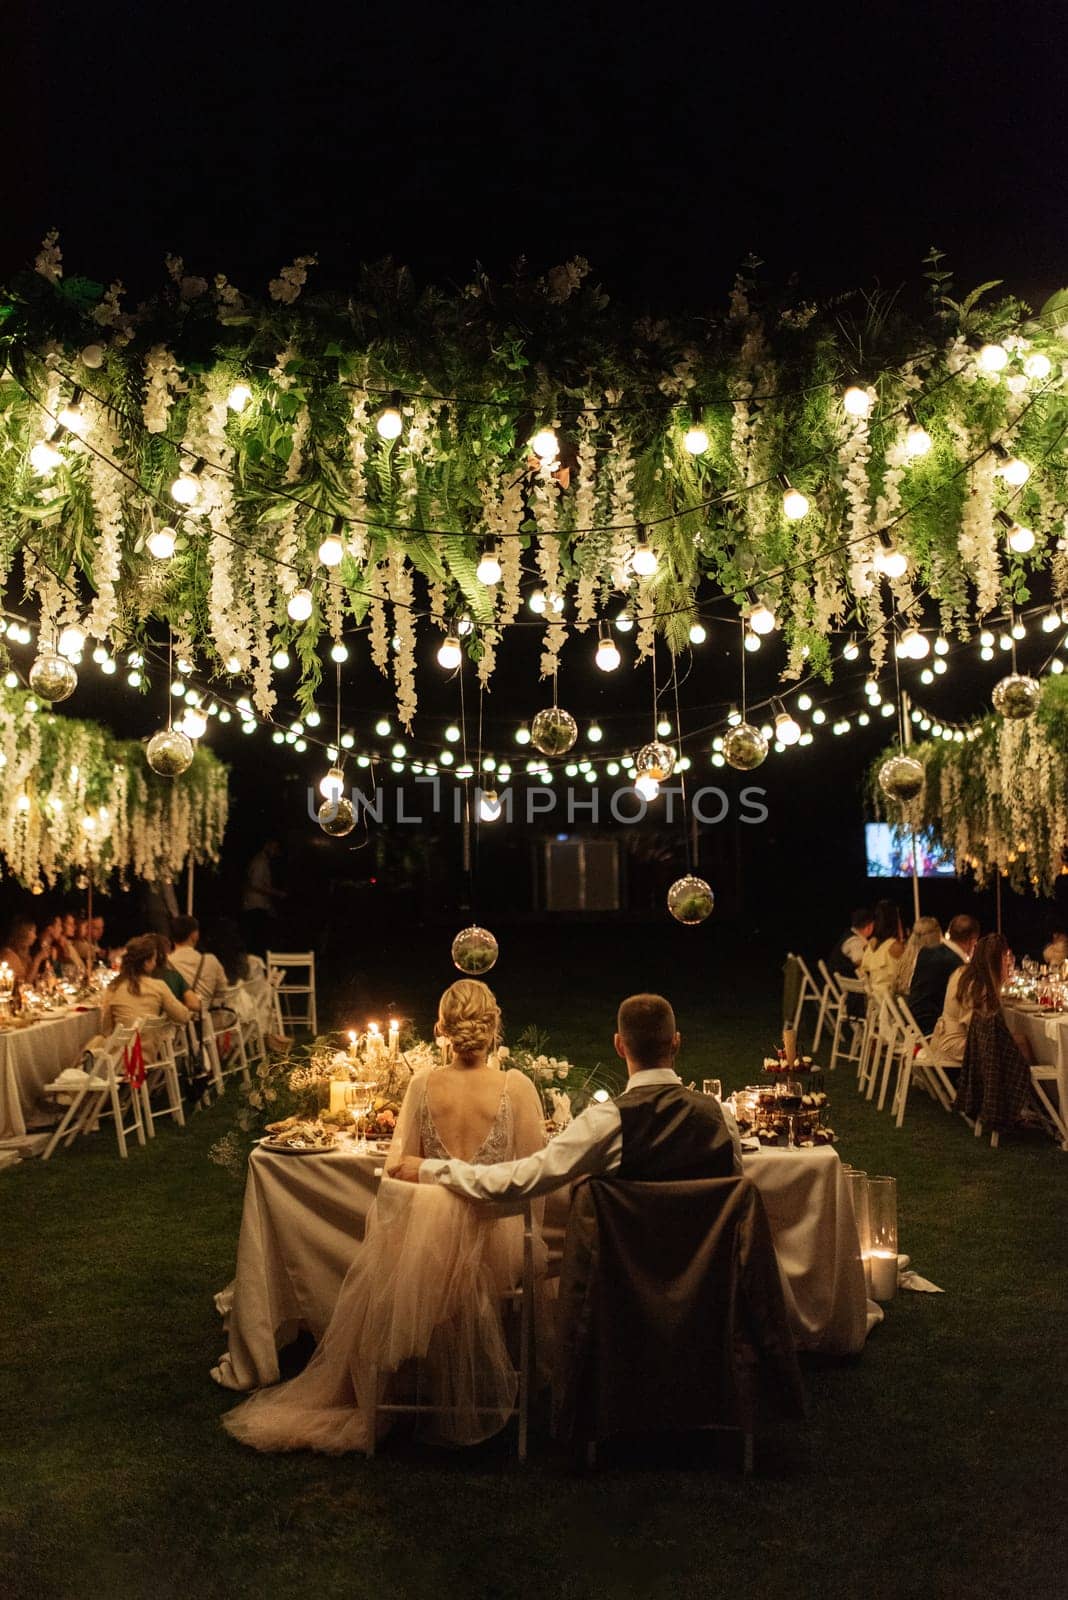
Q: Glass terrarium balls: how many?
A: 10